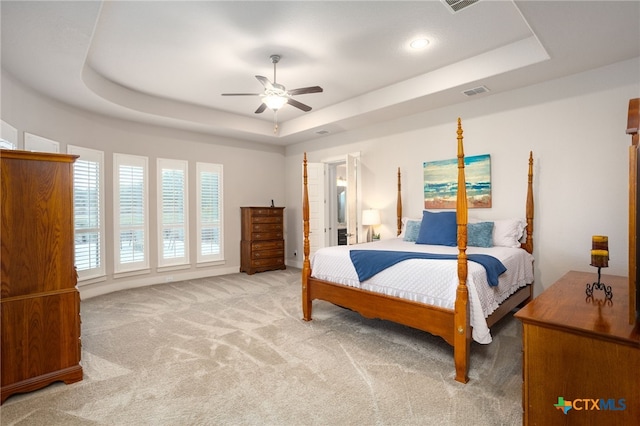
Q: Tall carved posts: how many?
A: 4